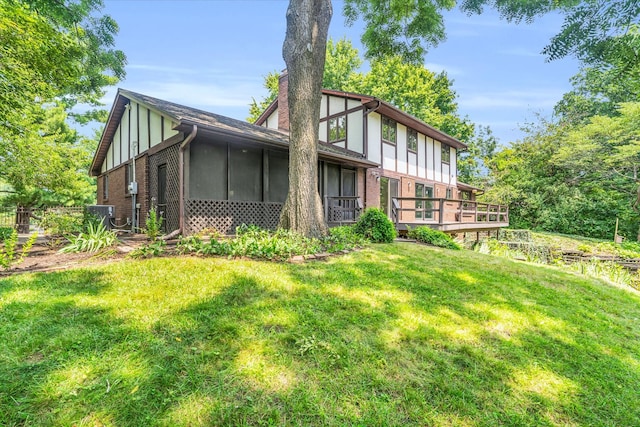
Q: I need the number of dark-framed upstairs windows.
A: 4